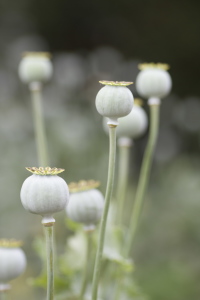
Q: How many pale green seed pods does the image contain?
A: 7